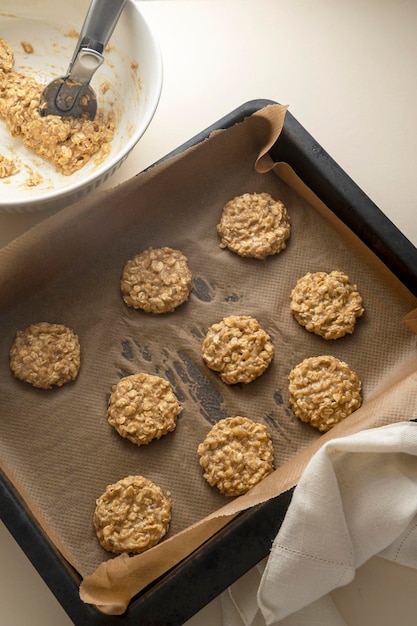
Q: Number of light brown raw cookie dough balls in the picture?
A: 9